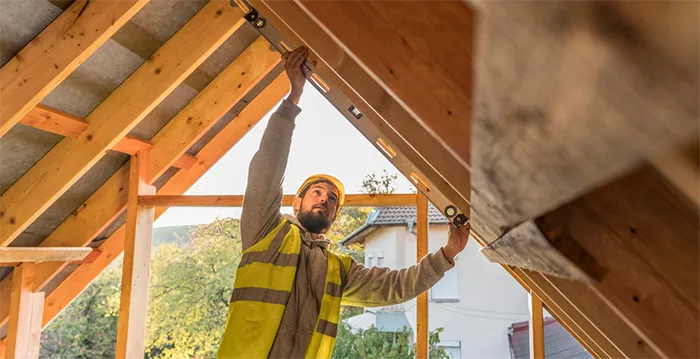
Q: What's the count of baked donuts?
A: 0